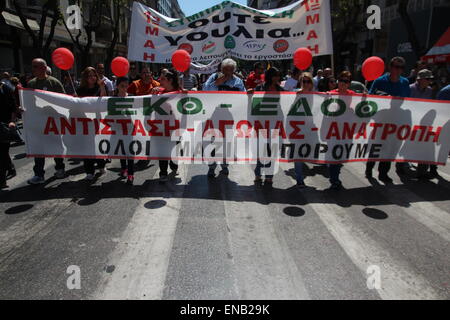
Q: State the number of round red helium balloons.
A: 5